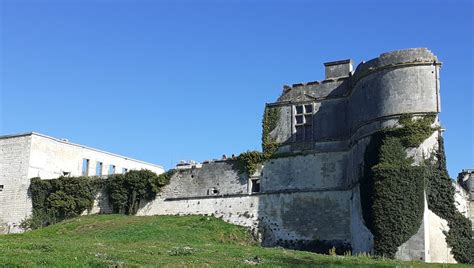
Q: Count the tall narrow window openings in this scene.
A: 4